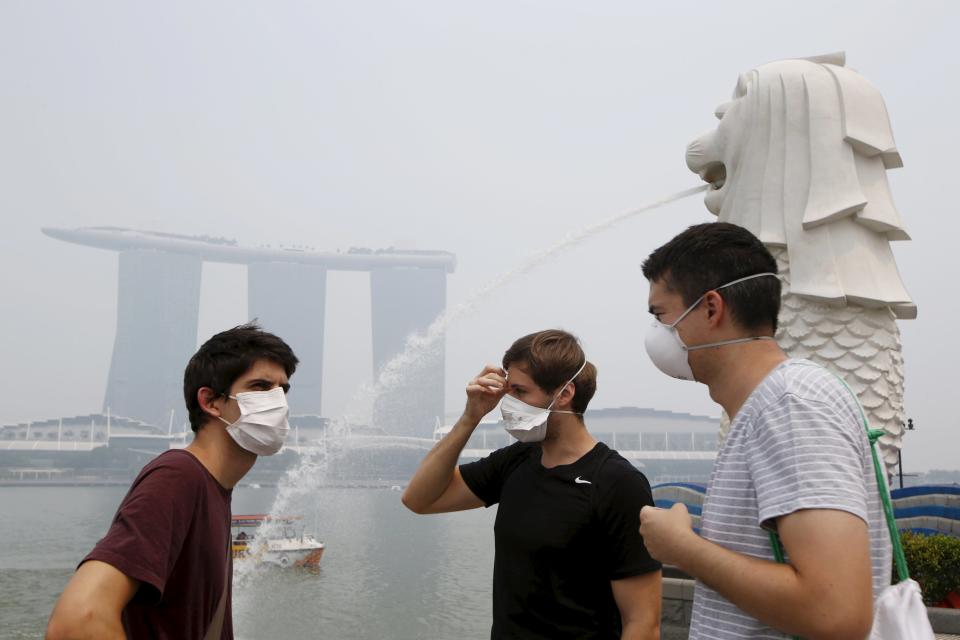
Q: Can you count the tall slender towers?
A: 3